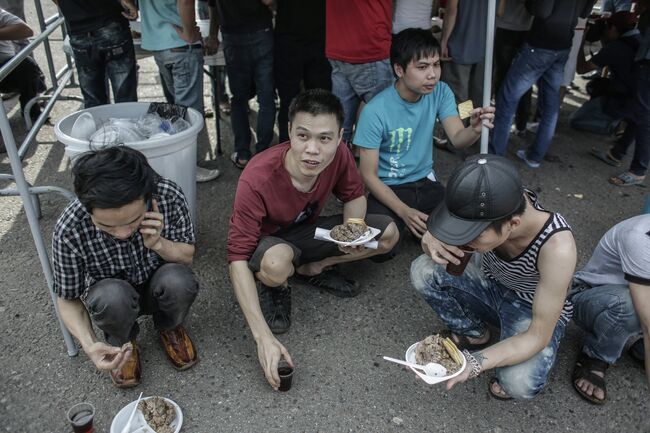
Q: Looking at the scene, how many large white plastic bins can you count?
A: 1